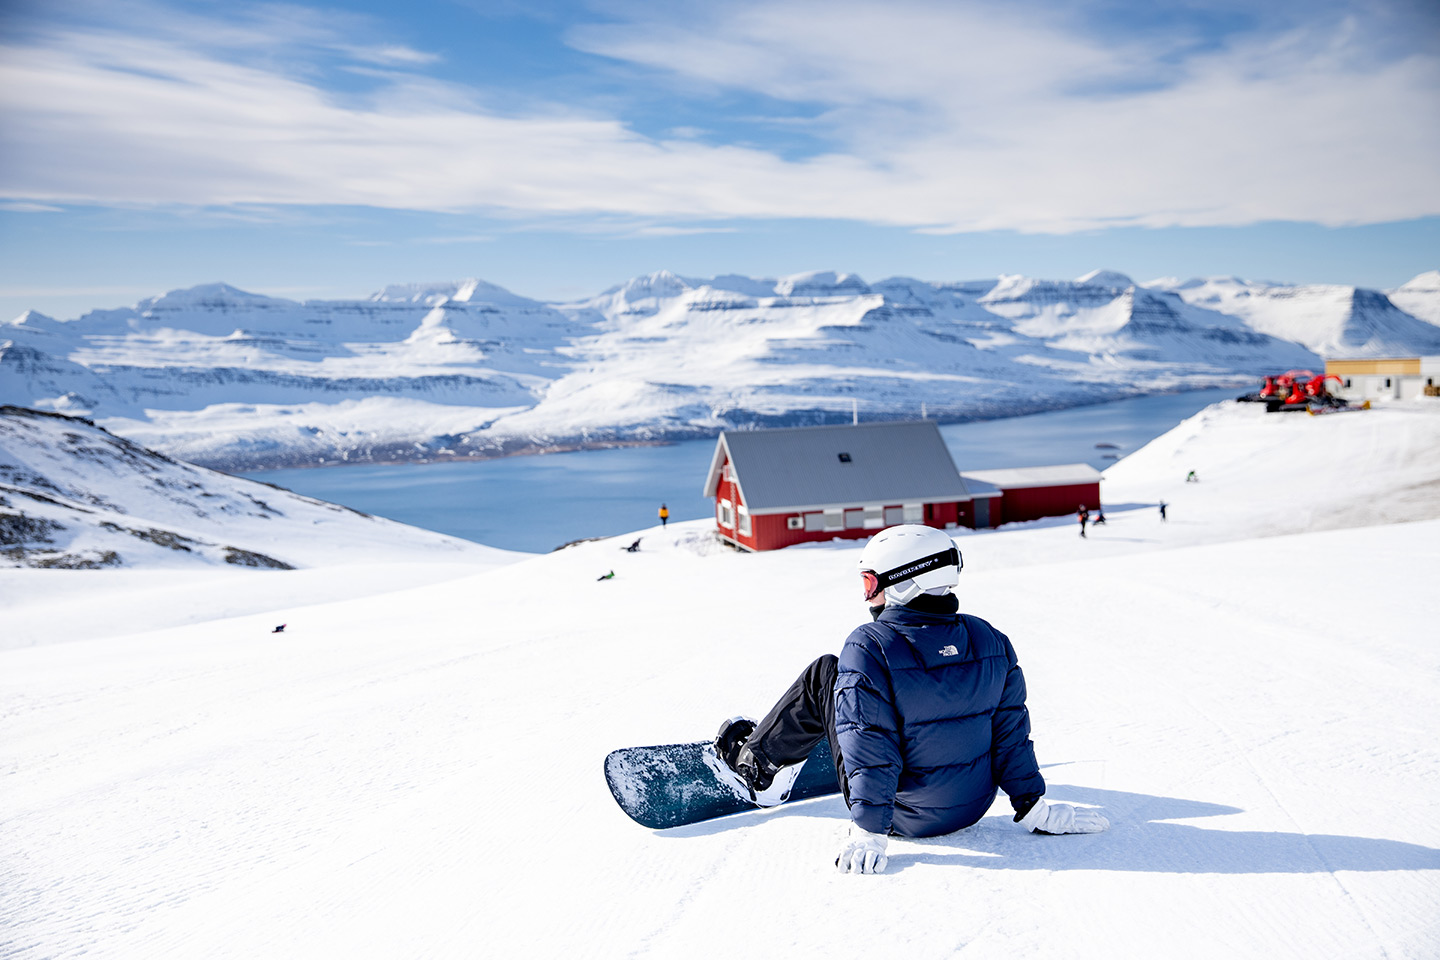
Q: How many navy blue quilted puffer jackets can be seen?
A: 1